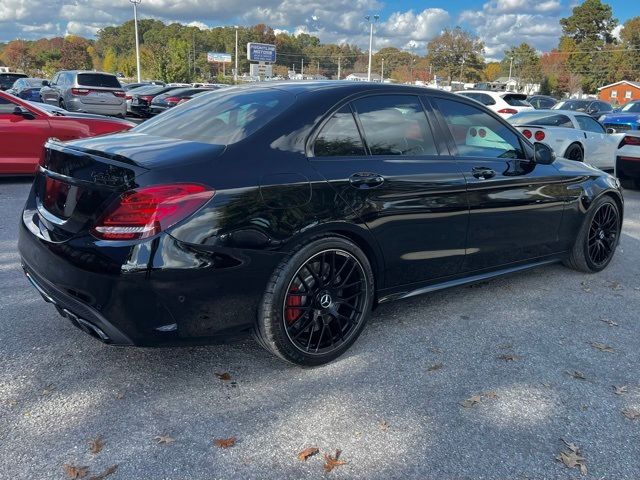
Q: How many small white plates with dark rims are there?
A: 0